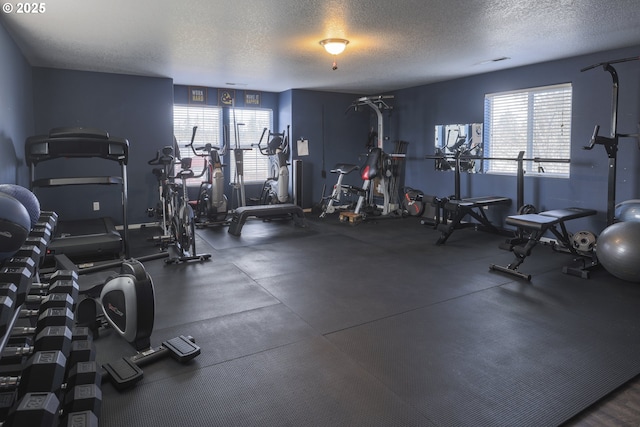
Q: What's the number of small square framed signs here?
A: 3